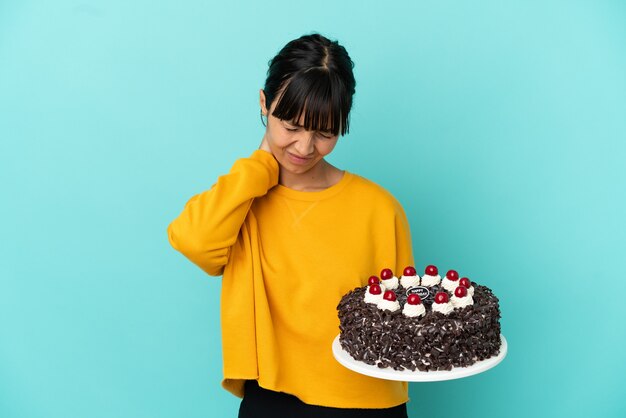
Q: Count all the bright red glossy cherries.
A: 11